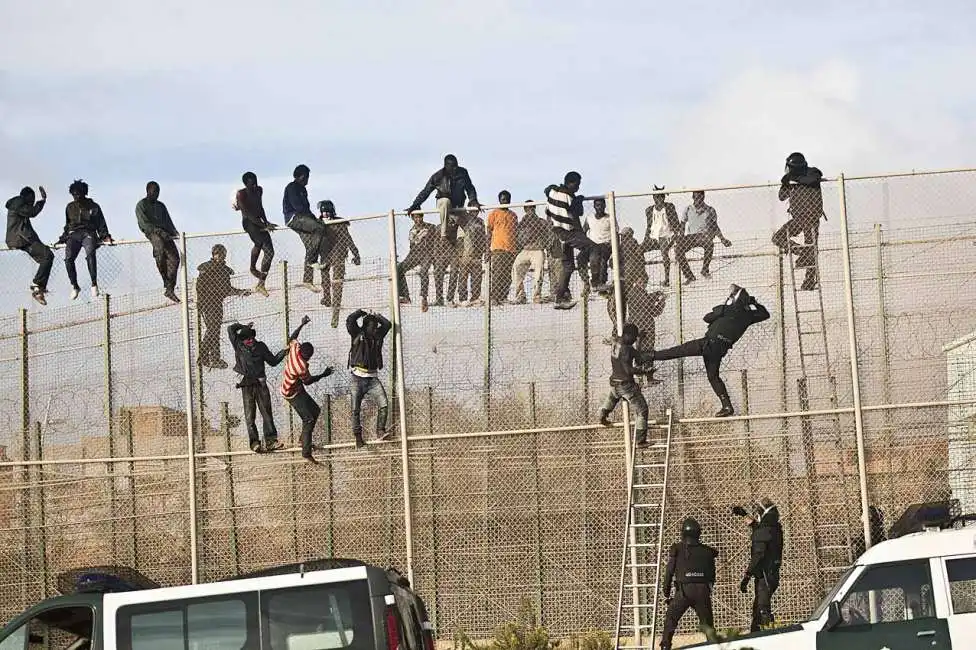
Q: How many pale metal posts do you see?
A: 4